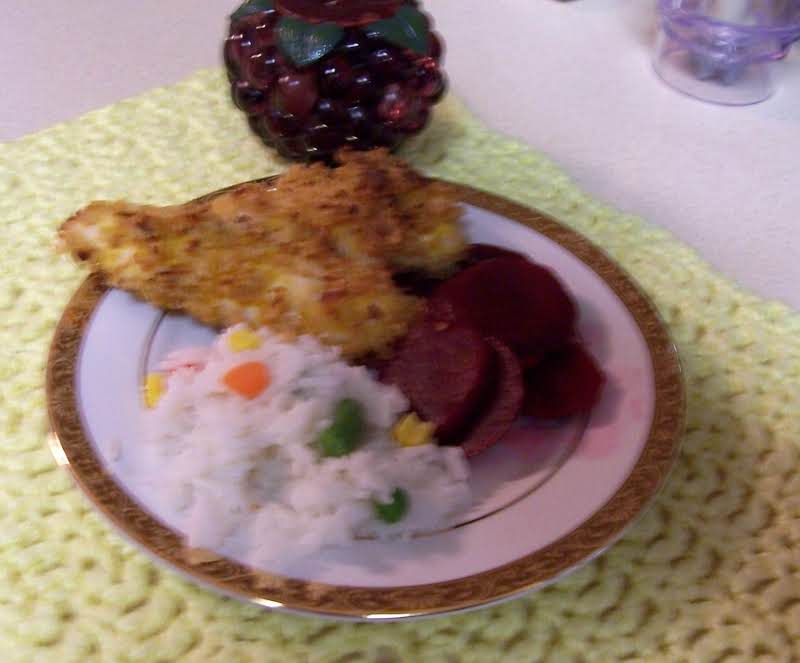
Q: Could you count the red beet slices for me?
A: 5